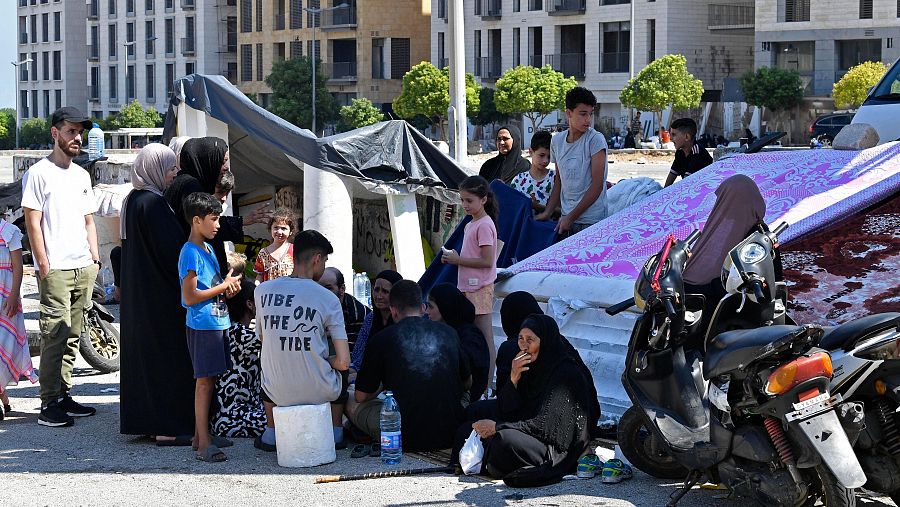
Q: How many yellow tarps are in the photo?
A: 0